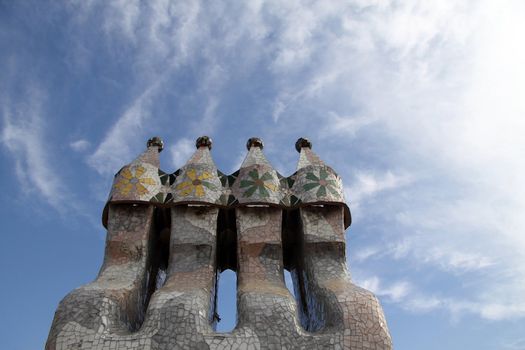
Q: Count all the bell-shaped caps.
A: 4